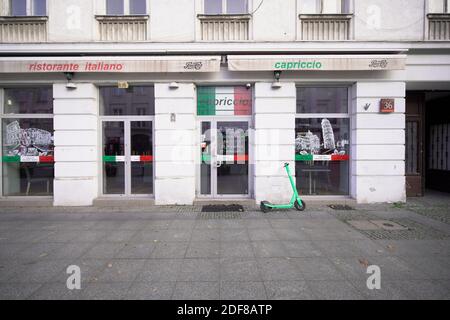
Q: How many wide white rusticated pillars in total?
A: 4